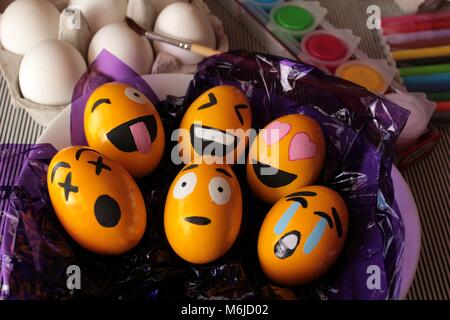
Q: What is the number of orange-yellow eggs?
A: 6